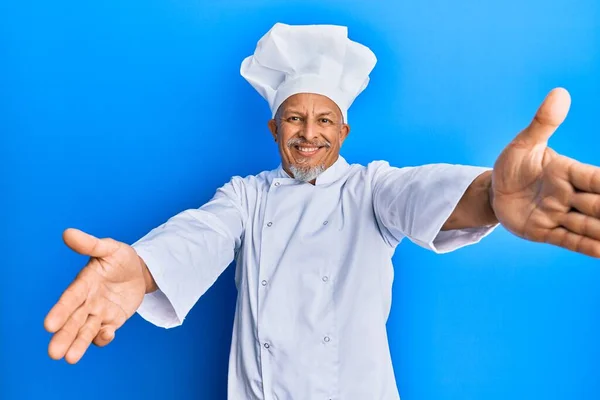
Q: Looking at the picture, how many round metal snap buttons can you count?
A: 7